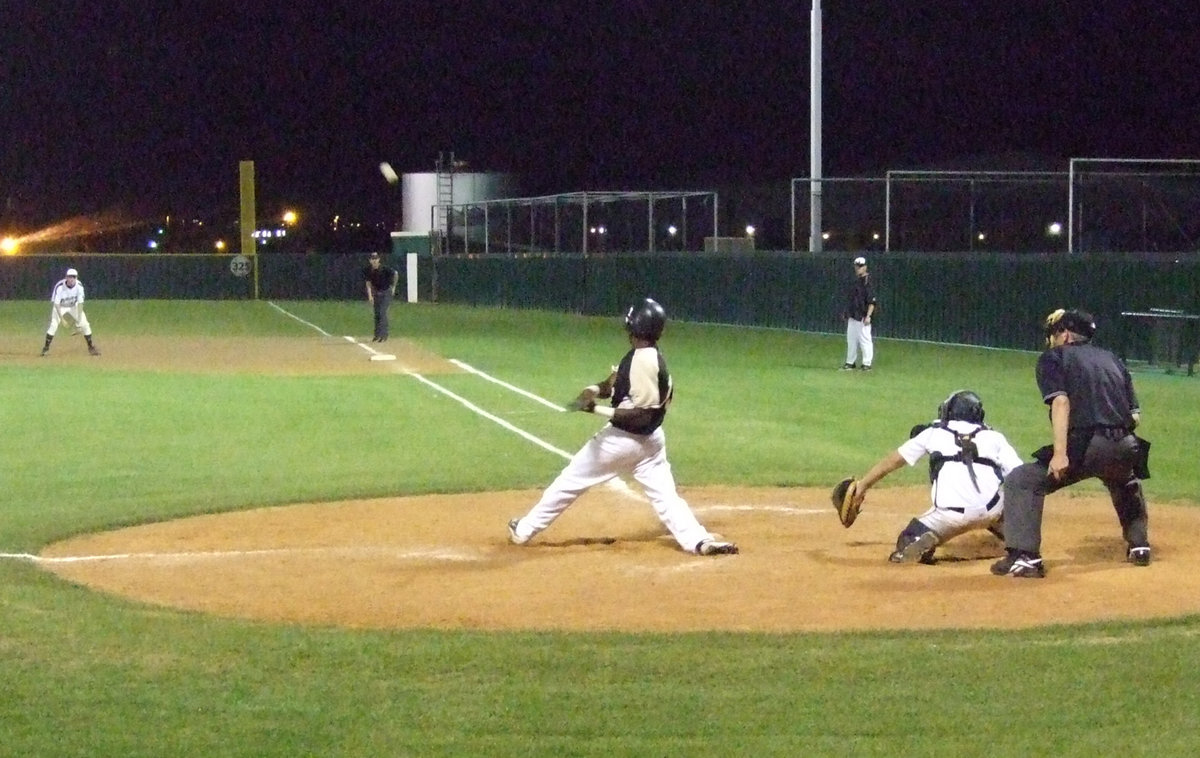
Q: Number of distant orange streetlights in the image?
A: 3